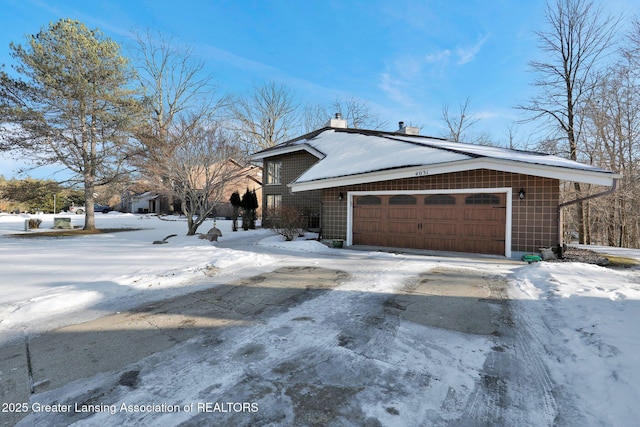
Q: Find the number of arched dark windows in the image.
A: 4